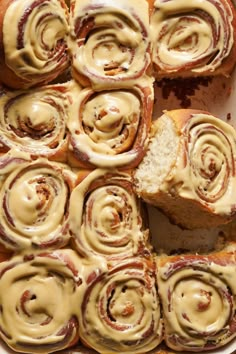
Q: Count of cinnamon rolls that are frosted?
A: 11